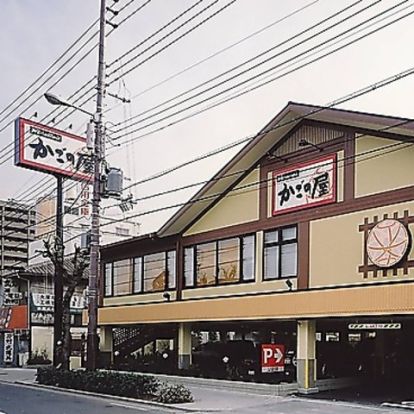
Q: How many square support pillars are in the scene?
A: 3